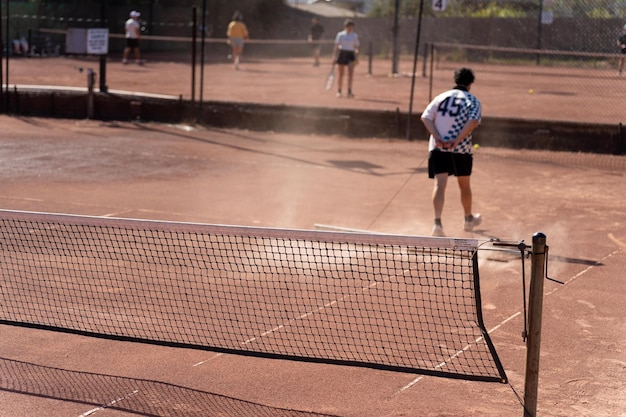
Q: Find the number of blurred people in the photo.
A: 5